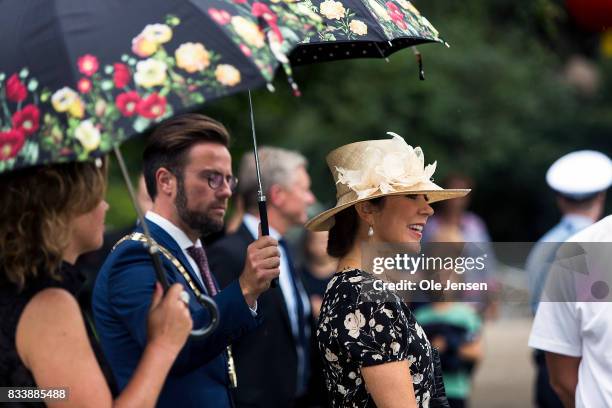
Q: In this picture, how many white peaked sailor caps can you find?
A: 1